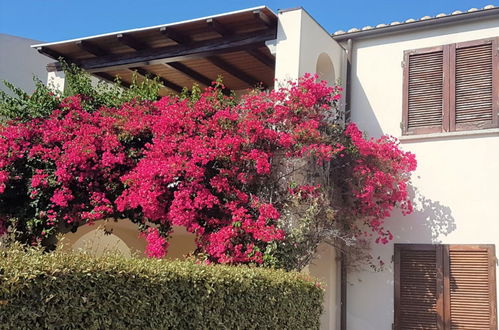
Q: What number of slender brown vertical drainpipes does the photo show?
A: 1